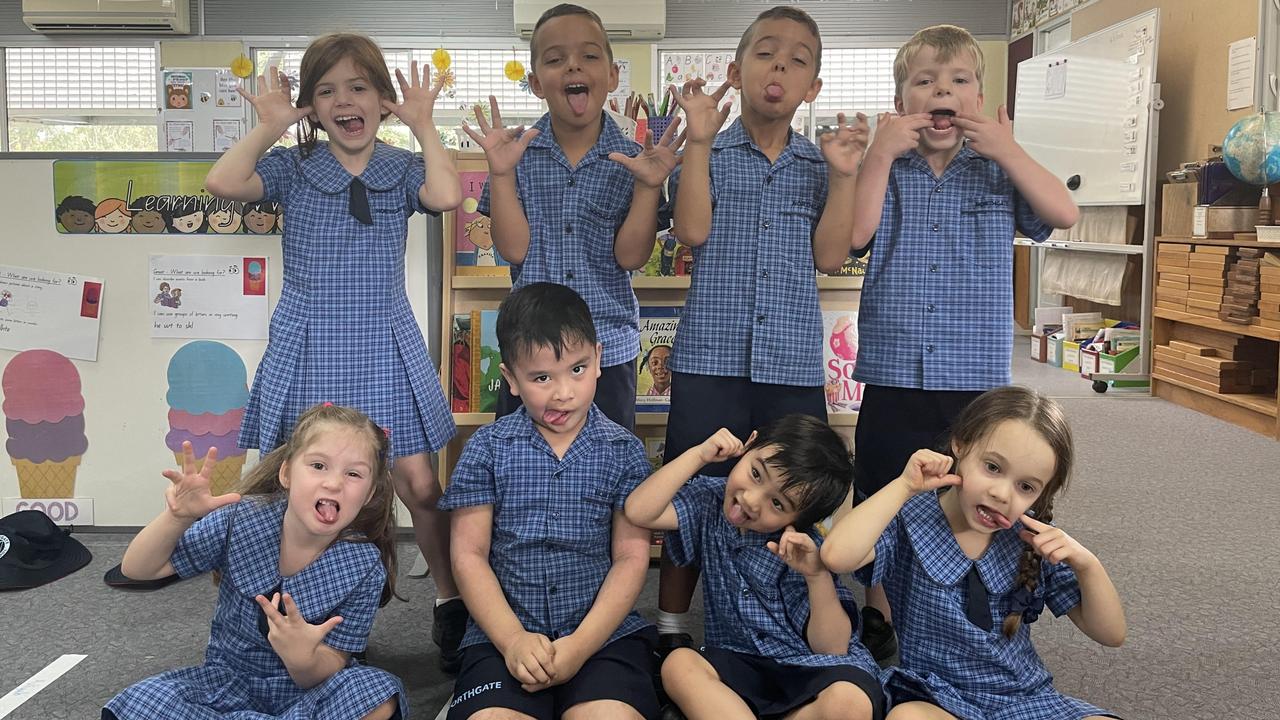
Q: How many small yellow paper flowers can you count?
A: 3